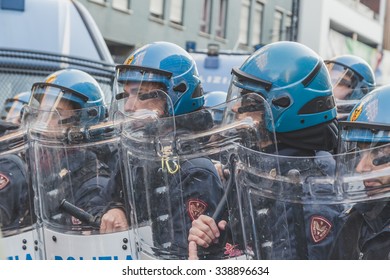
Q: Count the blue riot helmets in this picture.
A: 7